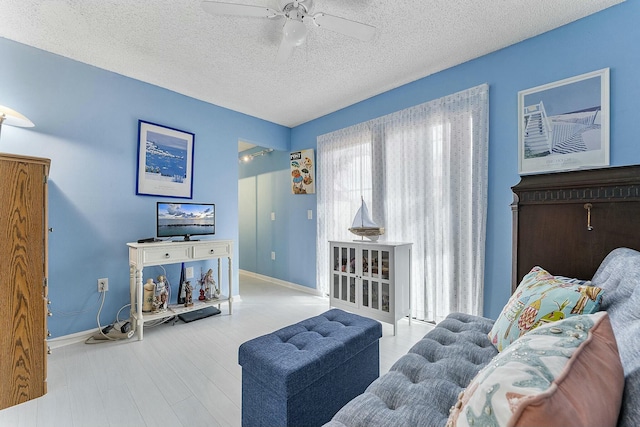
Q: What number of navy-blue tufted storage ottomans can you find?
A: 1